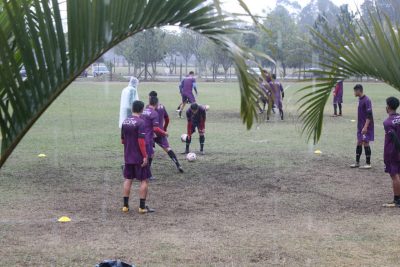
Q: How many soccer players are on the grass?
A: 11